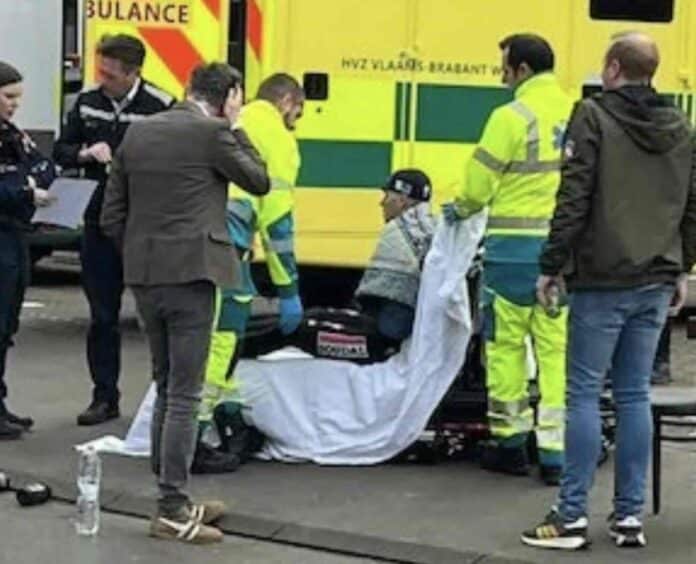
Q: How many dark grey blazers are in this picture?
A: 1